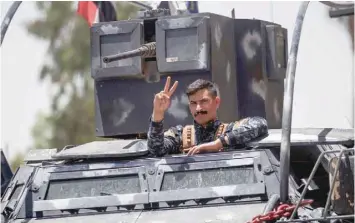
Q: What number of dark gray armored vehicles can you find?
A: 1